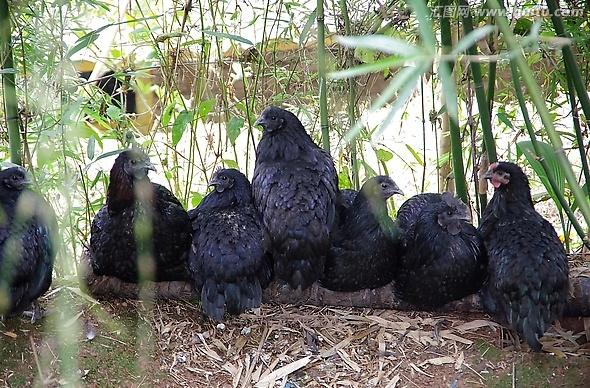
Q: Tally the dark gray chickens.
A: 7